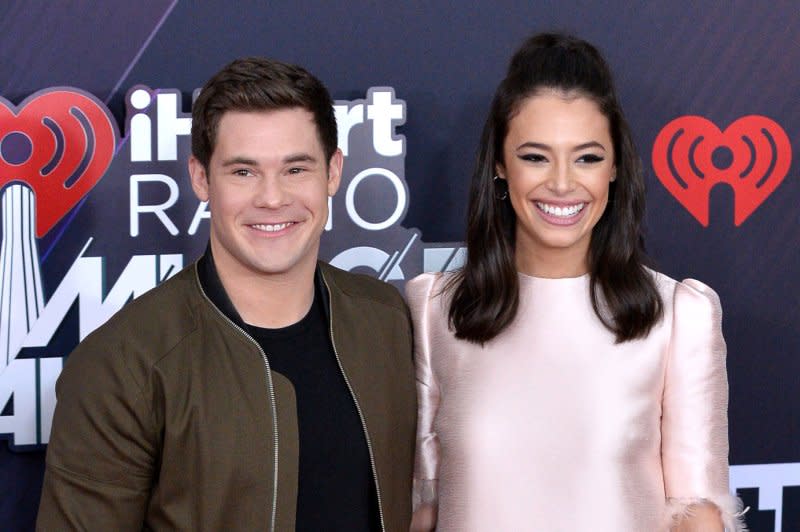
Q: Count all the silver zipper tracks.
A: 2